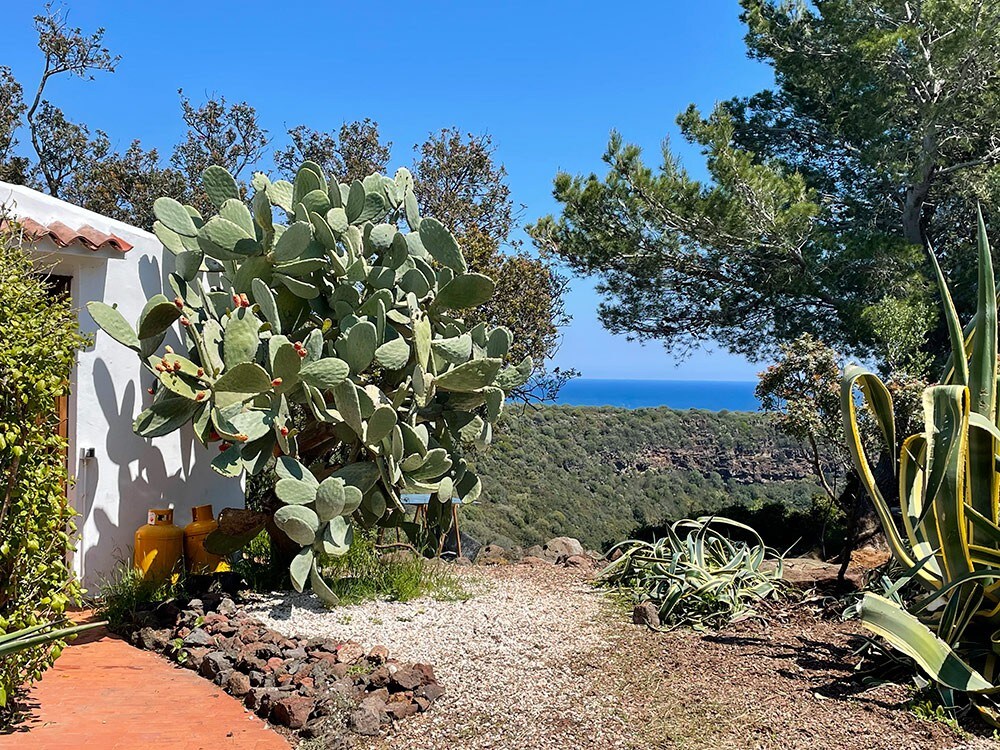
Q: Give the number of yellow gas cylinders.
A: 2